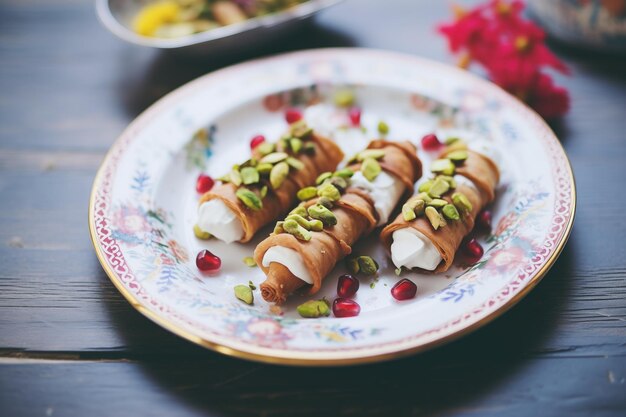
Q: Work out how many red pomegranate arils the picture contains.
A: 11